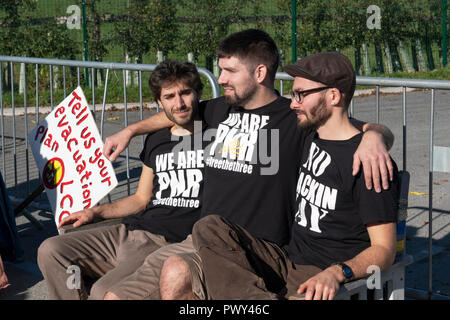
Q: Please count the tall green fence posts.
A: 3